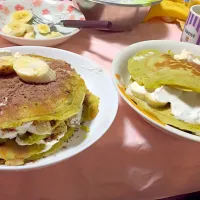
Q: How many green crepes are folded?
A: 1